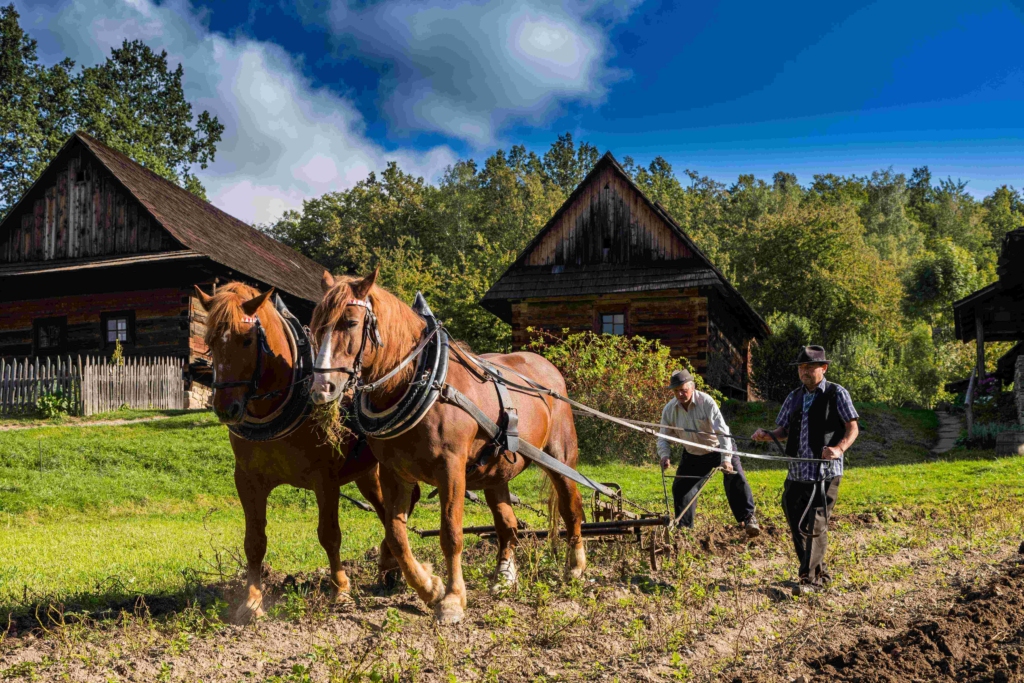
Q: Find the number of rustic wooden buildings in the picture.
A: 3